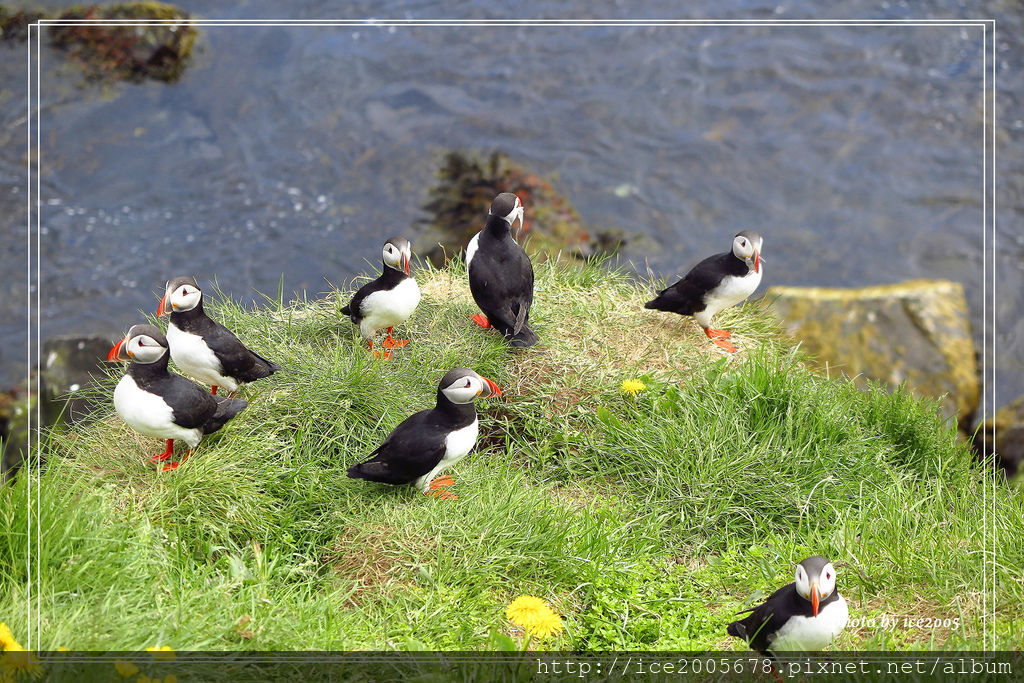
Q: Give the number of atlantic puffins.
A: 7